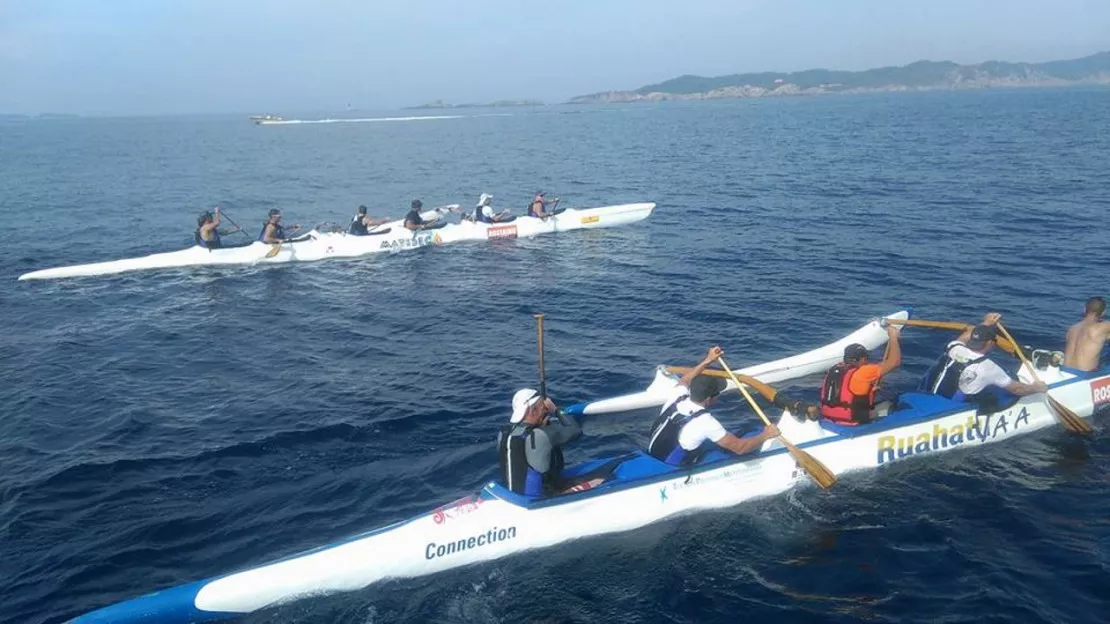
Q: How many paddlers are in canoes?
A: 11